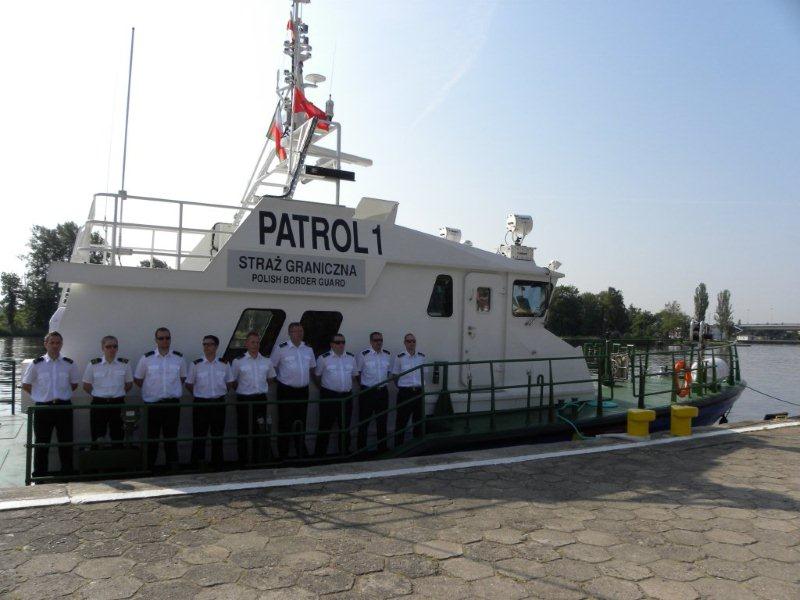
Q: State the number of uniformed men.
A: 9